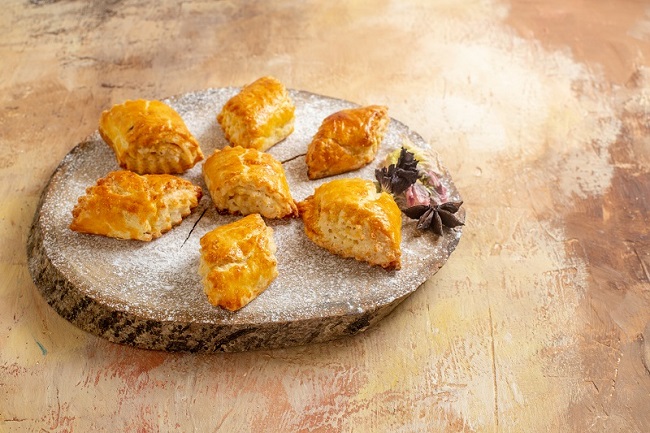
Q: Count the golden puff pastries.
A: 7